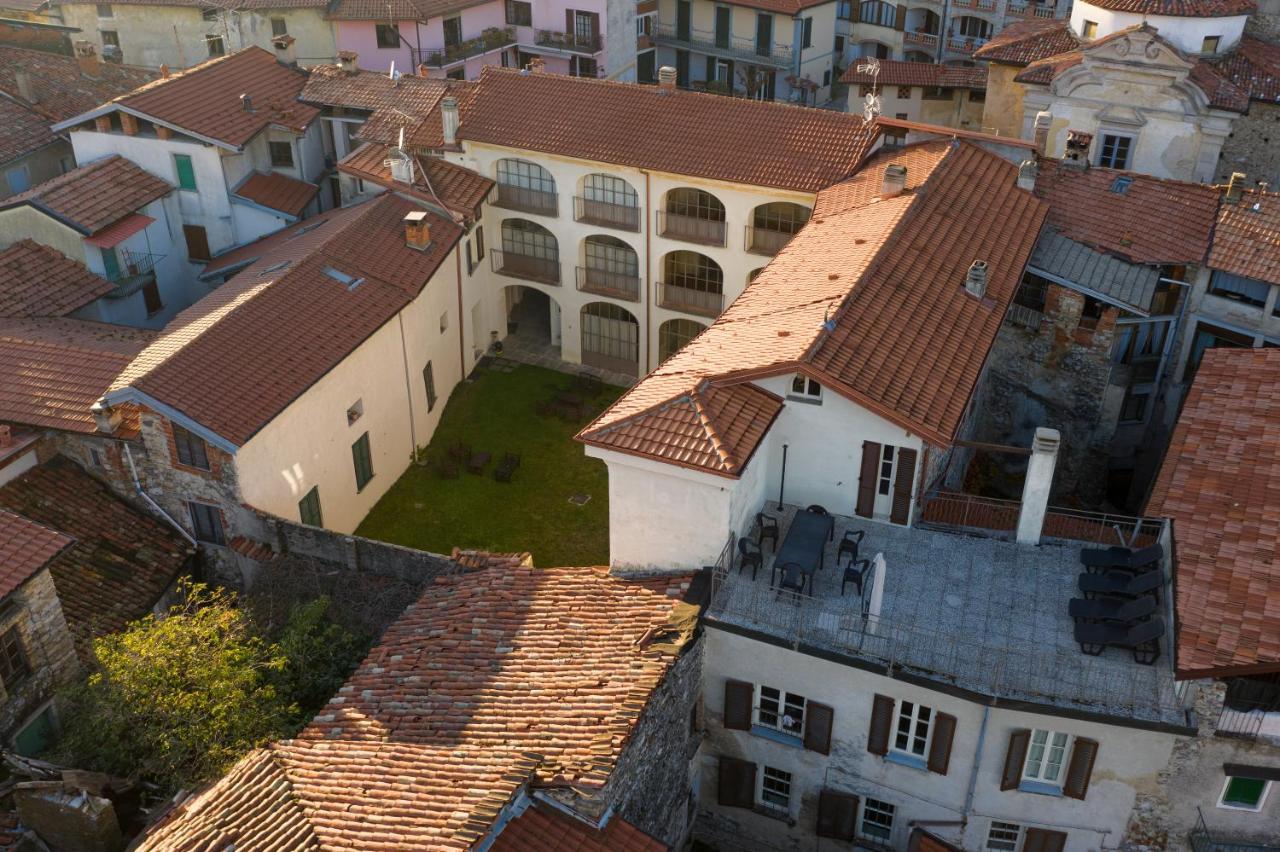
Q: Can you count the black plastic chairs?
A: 6